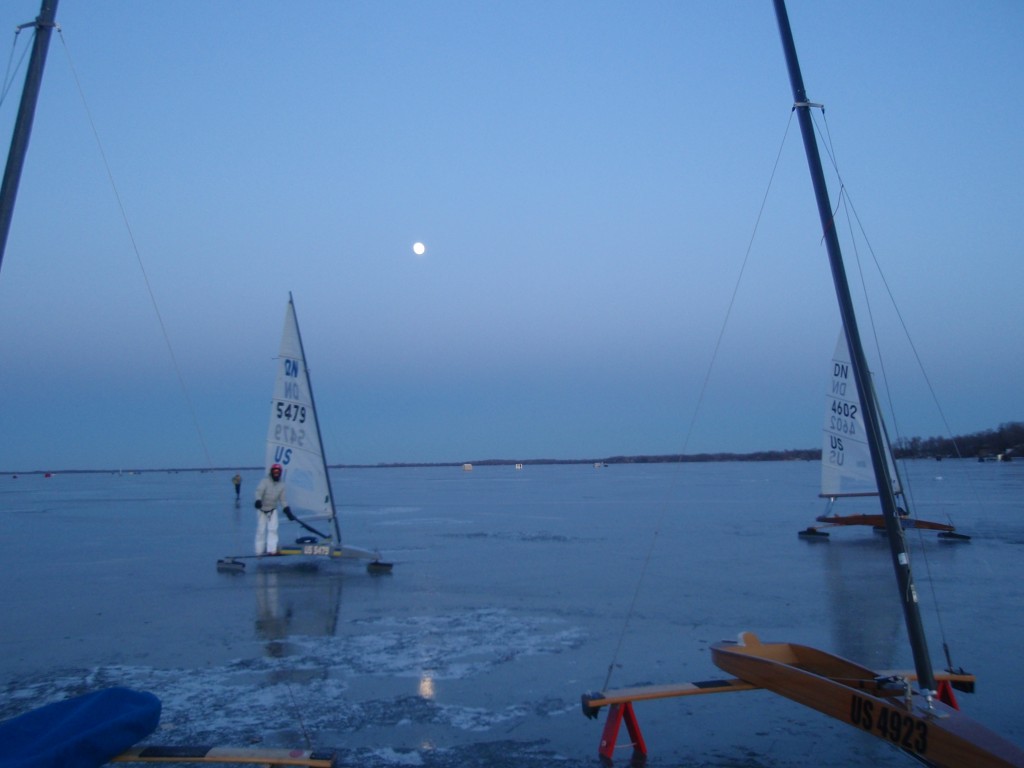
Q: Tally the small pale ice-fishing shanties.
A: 3